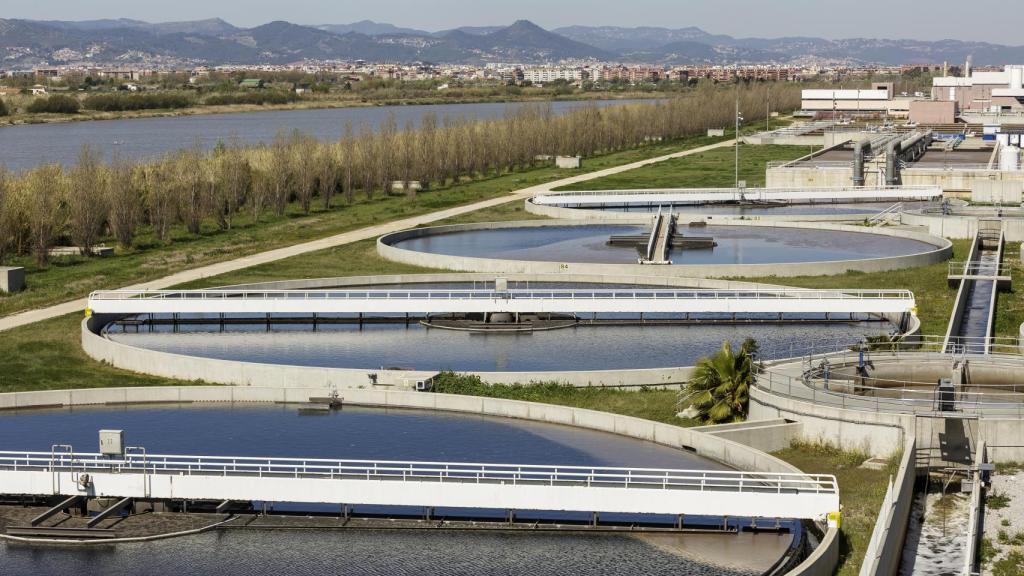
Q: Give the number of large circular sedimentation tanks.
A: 4